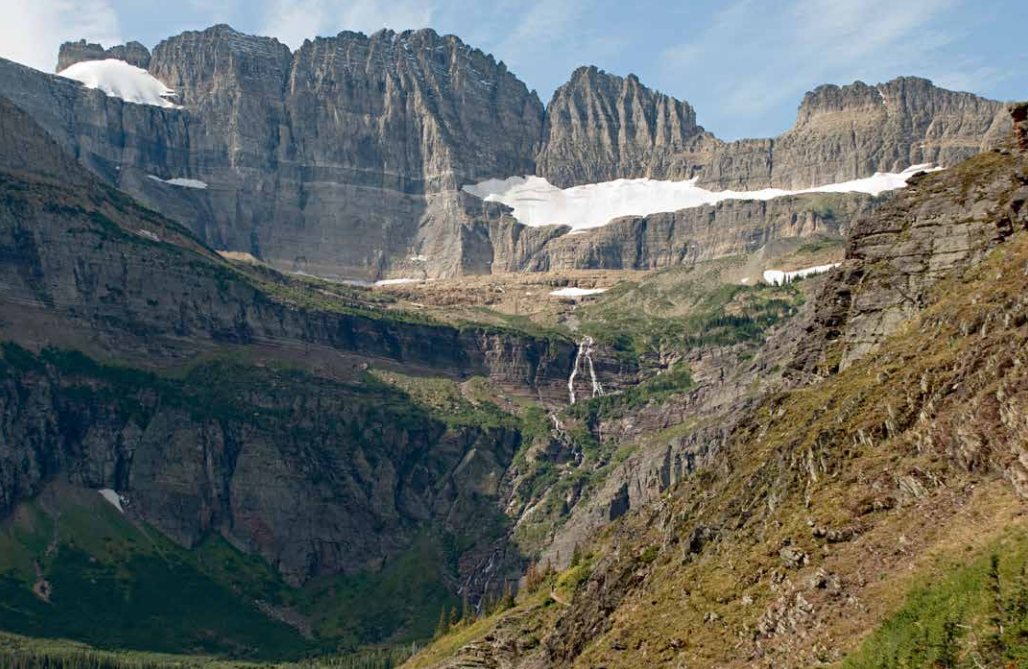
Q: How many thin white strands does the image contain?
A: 2